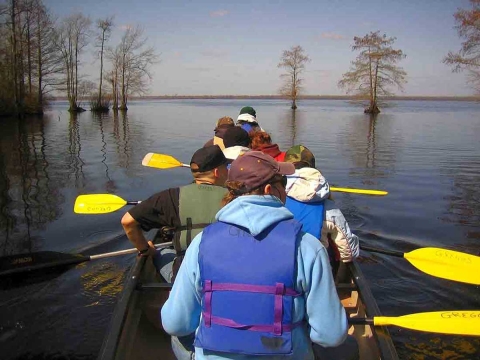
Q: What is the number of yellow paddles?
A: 5